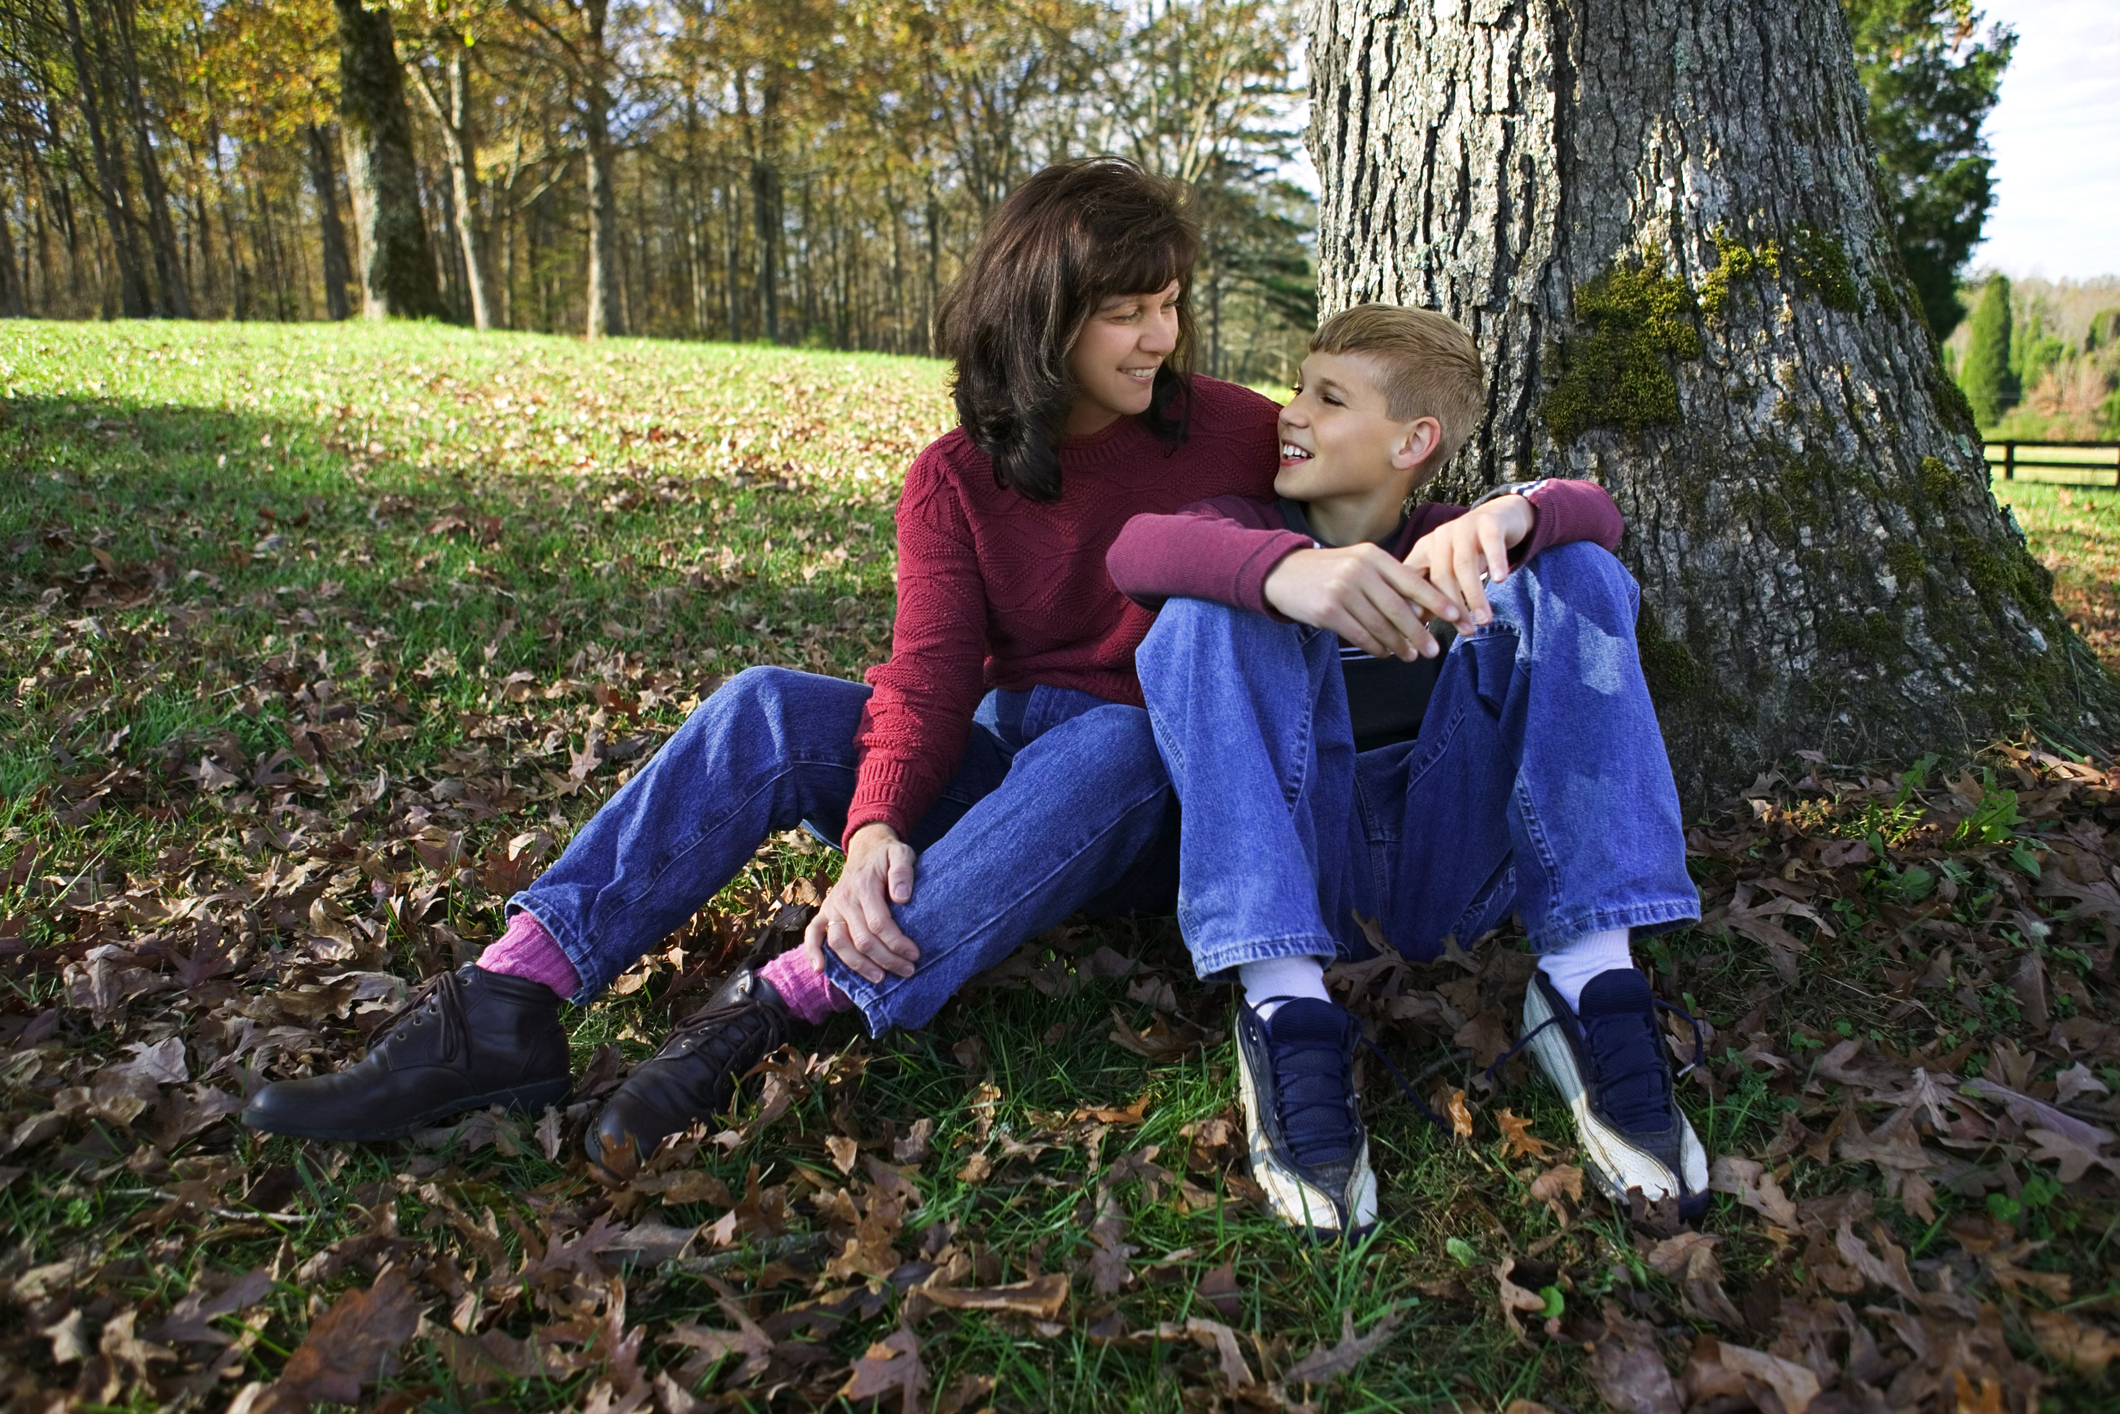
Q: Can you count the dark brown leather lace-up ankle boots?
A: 2